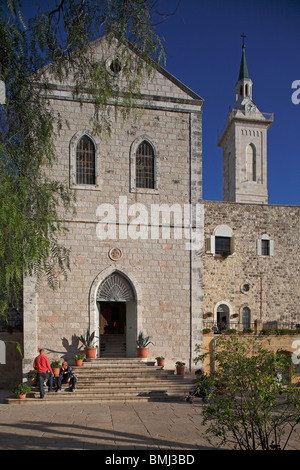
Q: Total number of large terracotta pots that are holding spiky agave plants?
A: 2